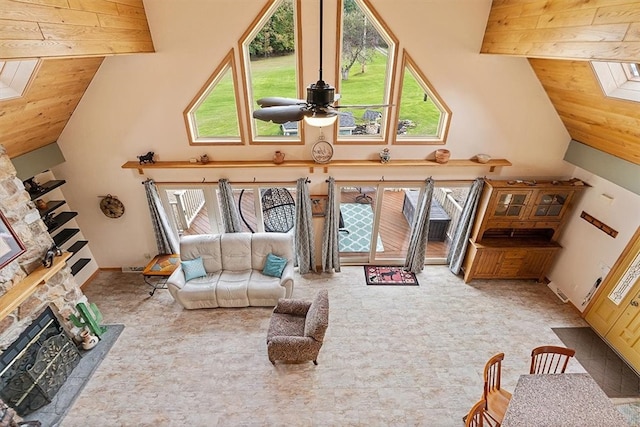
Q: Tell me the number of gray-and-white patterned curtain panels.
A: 6